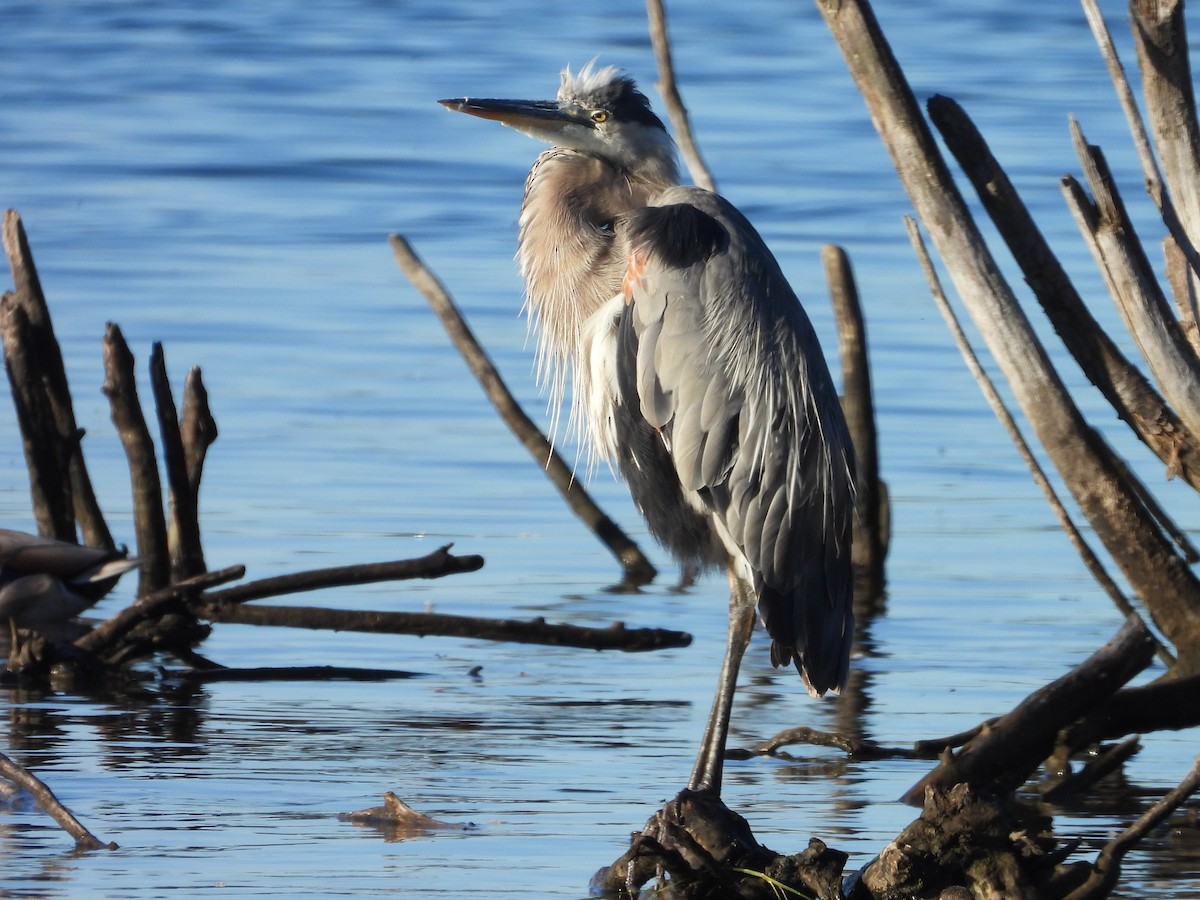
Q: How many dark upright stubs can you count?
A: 5